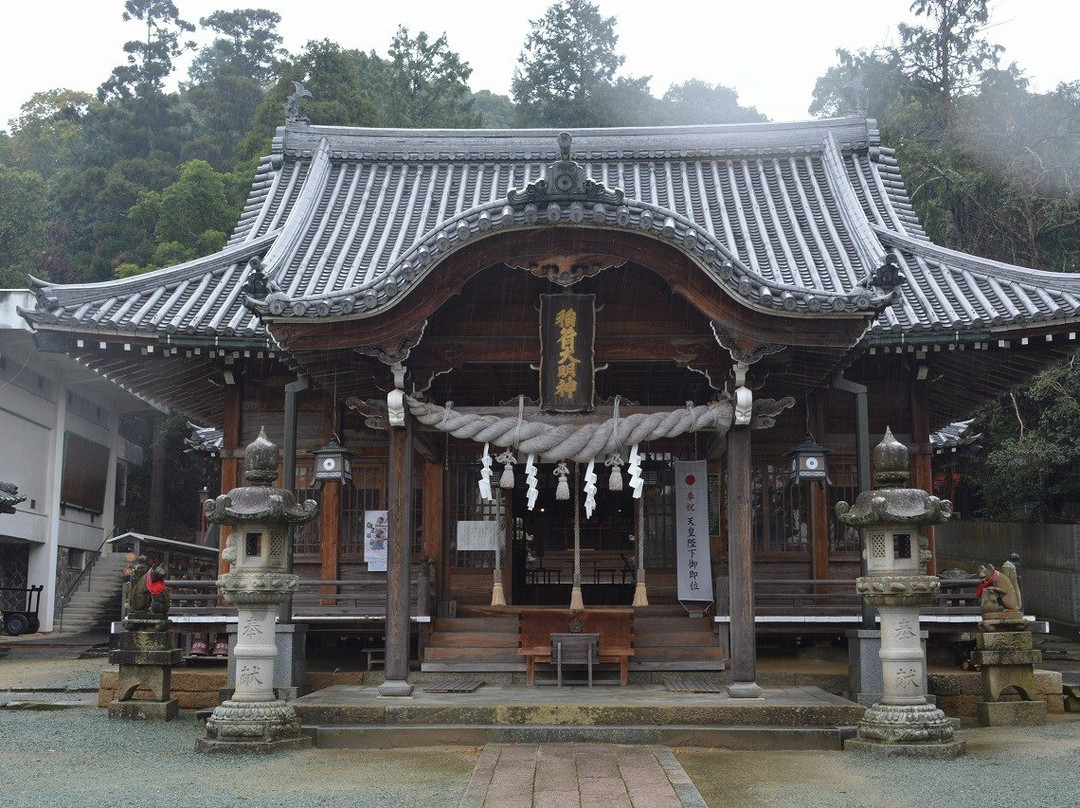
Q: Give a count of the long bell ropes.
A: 3